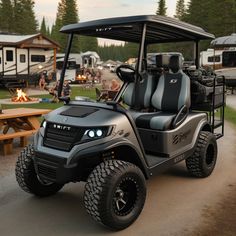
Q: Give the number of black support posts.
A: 4